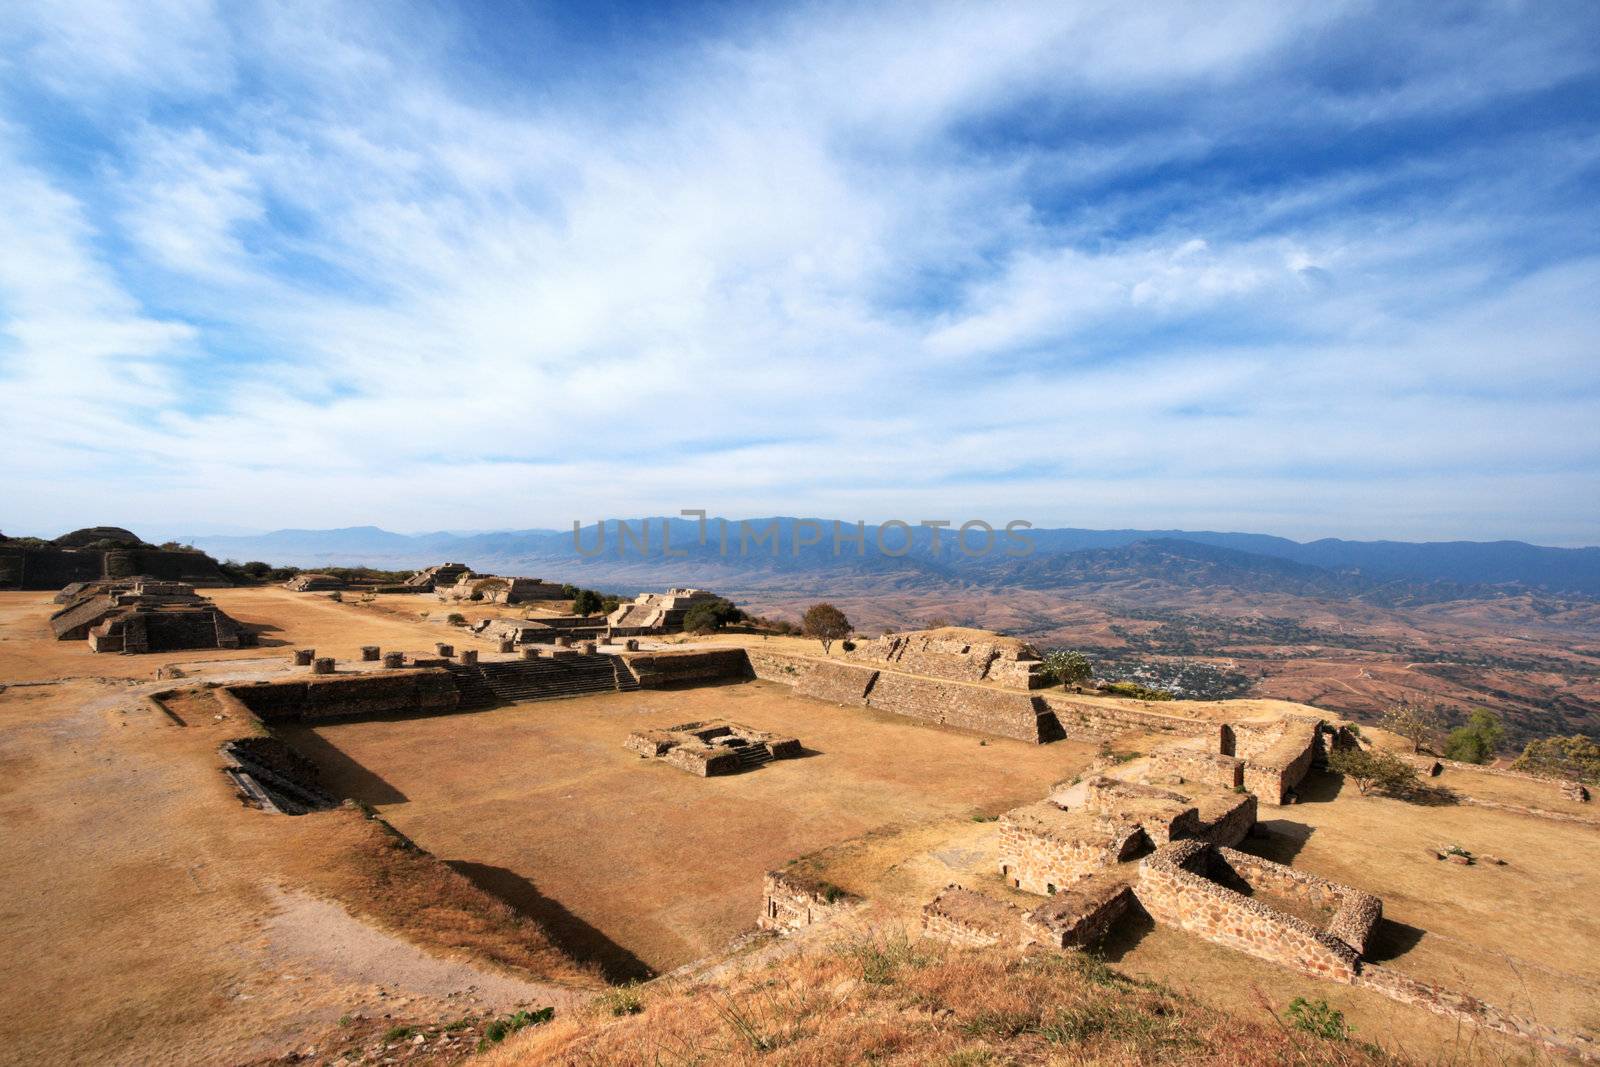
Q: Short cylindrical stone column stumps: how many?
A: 12